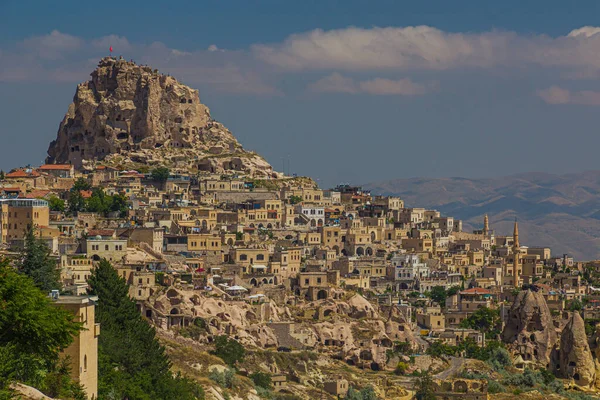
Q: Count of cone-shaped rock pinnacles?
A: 2